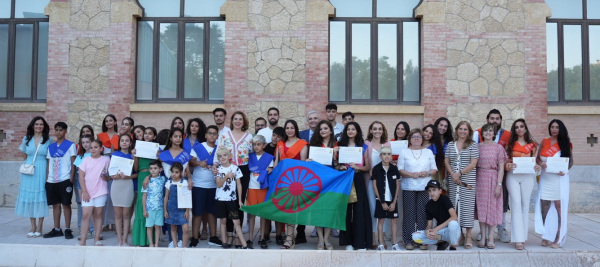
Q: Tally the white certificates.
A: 8